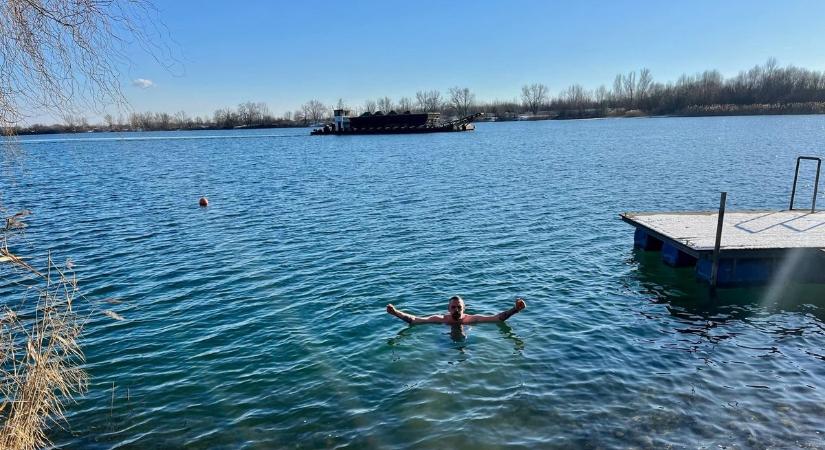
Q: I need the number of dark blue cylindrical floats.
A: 3